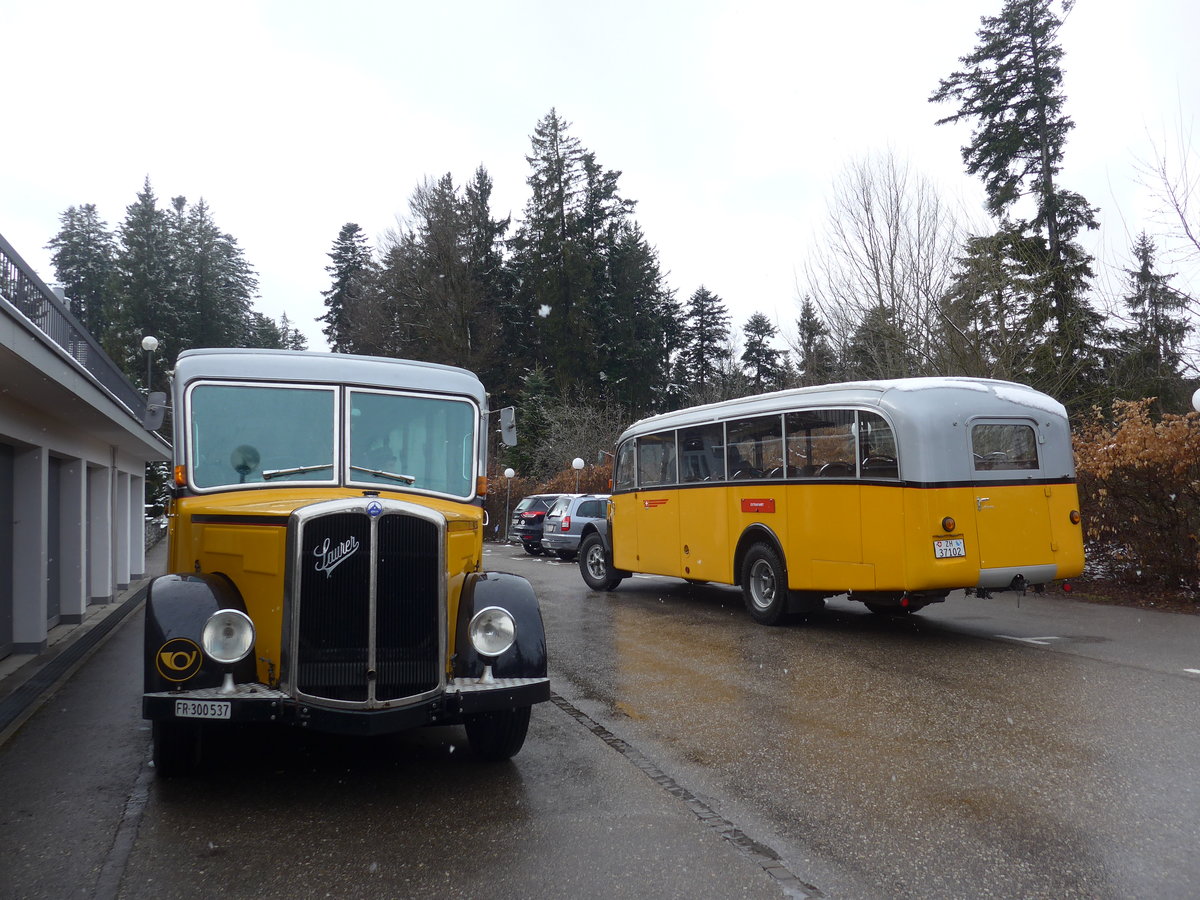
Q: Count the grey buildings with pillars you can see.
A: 1